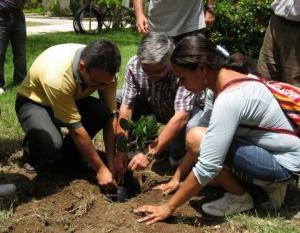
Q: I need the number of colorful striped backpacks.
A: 1